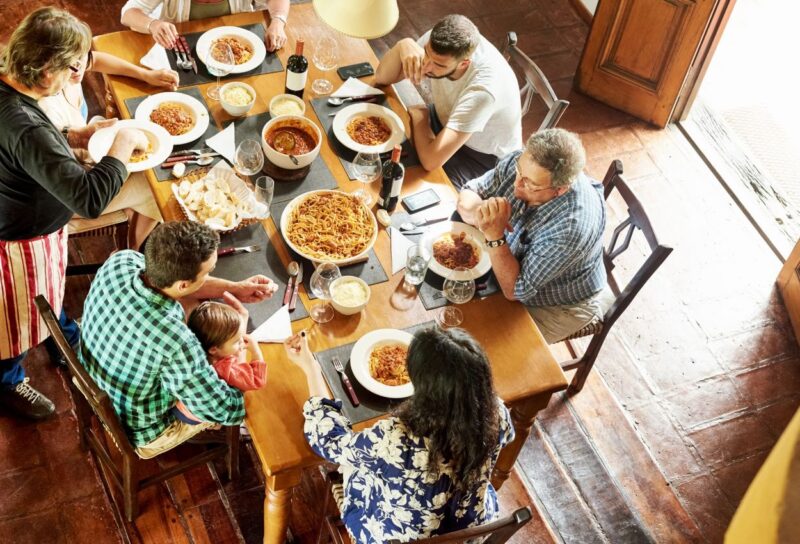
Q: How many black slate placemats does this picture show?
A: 8